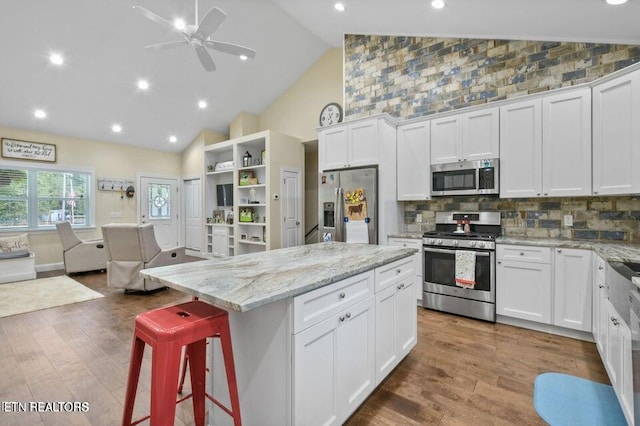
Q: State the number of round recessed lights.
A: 11